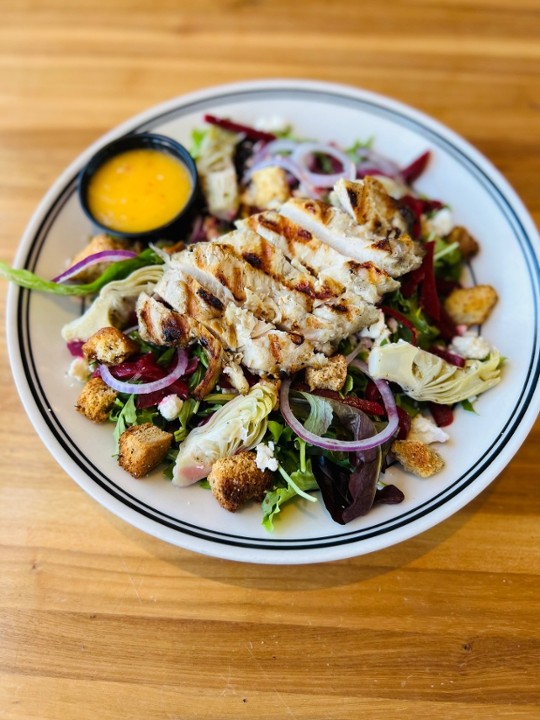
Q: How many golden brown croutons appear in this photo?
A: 10